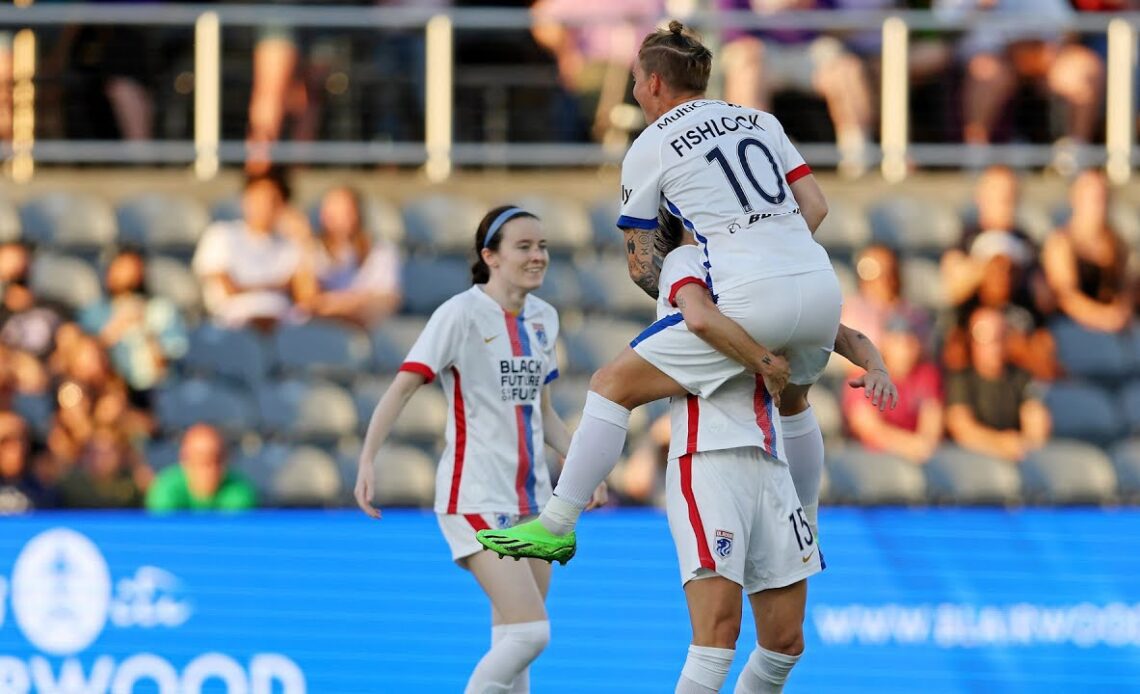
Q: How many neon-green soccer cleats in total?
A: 1